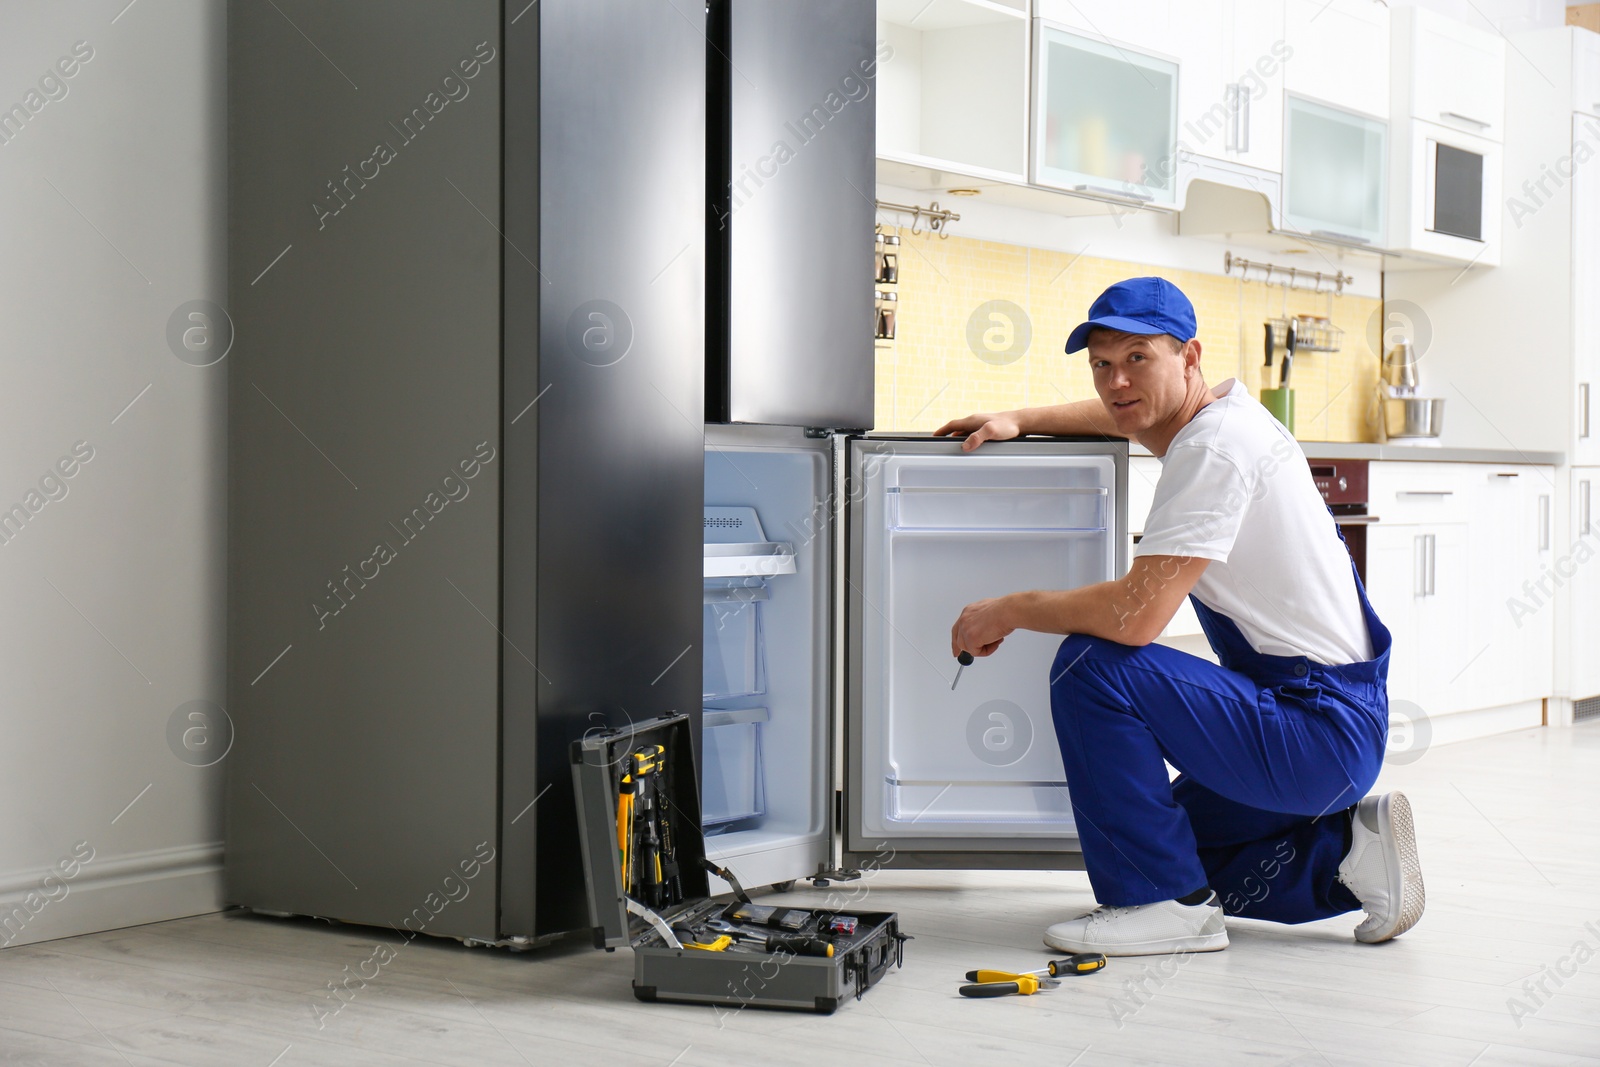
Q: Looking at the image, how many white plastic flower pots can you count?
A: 0